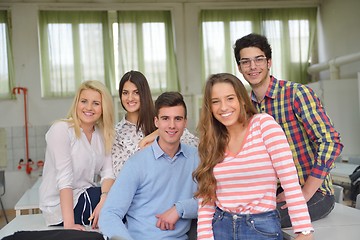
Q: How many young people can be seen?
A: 5